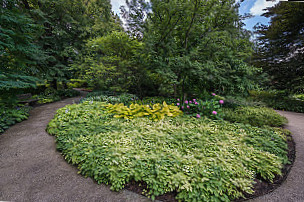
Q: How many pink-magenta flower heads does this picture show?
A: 12